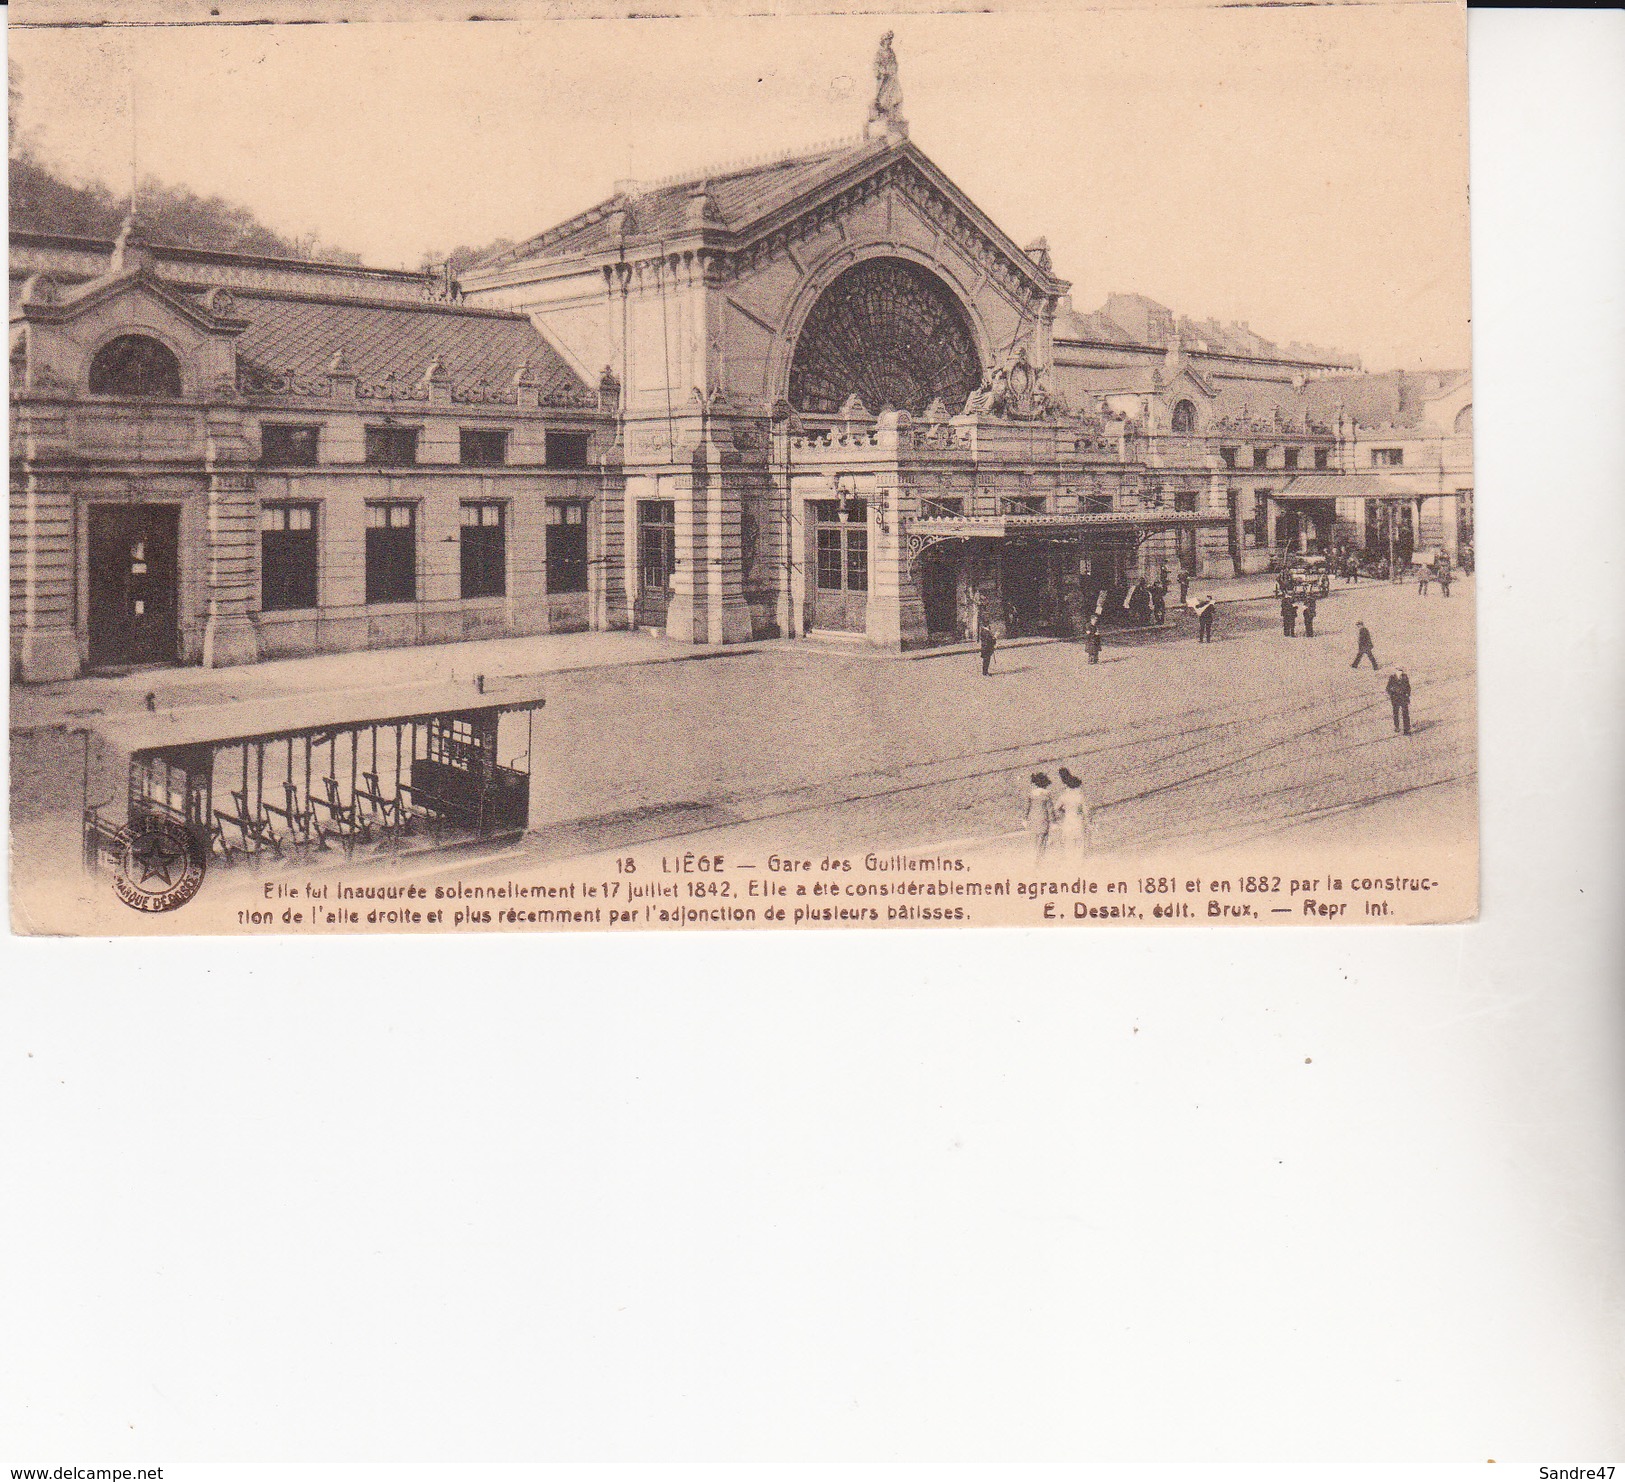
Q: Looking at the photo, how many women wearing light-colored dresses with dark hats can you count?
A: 2